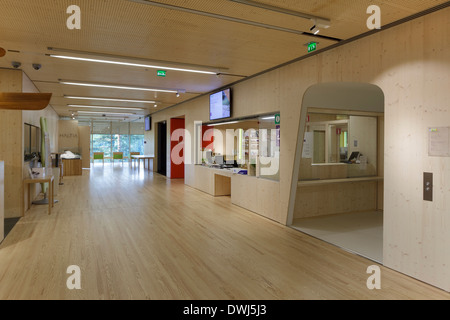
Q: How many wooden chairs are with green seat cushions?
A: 3